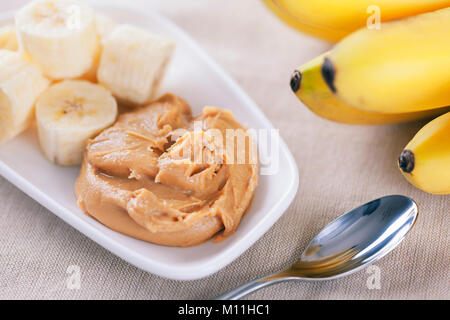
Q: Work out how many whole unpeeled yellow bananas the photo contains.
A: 4